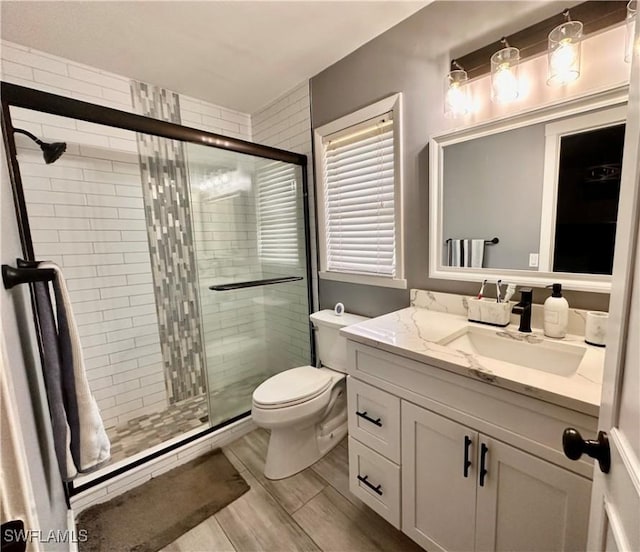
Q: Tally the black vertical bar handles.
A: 2